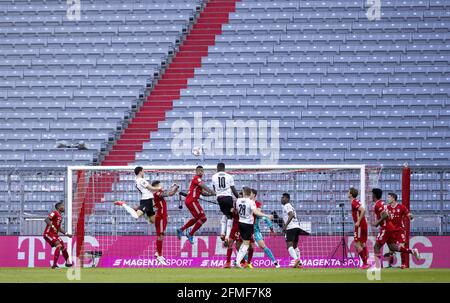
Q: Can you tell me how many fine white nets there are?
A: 1